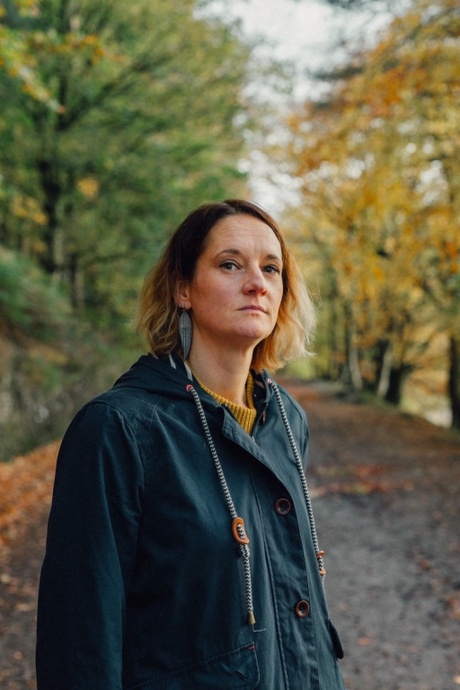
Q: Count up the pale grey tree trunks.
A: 2